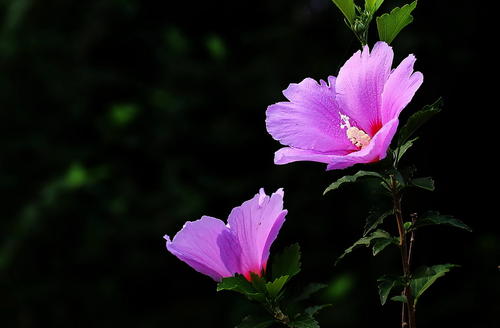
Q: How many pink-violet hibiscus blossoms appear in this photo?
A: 2